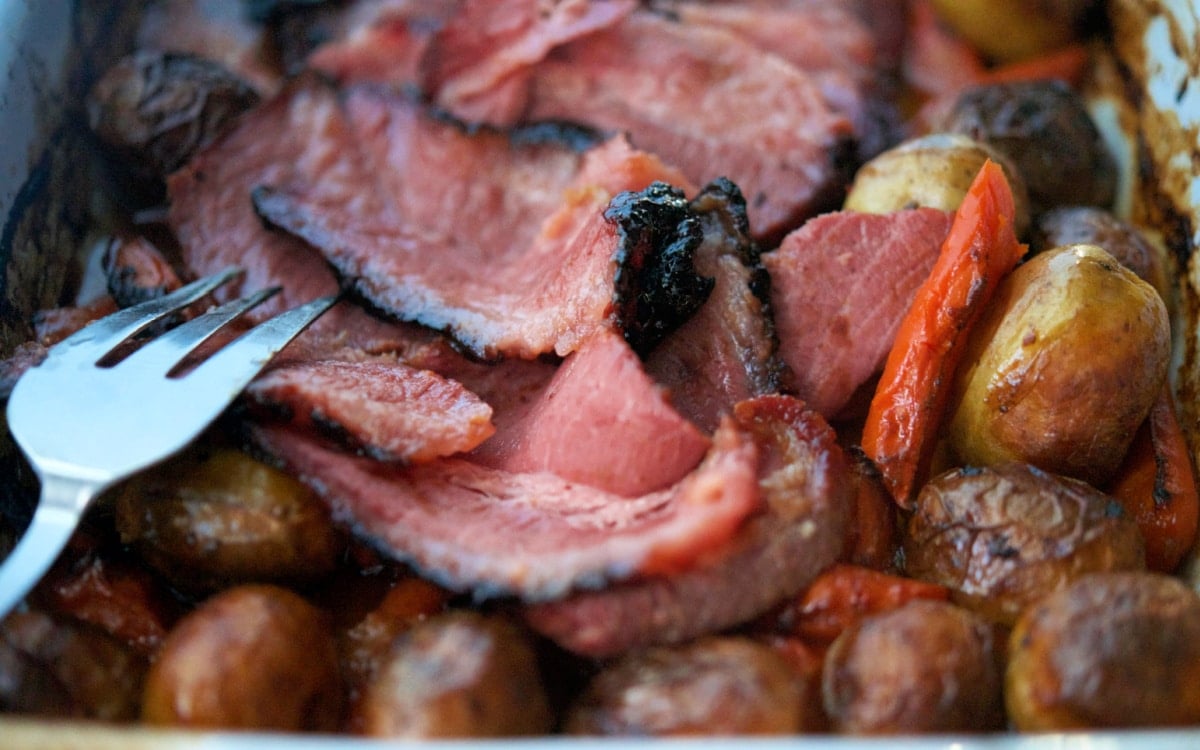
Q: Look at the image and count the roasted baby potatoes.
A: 14